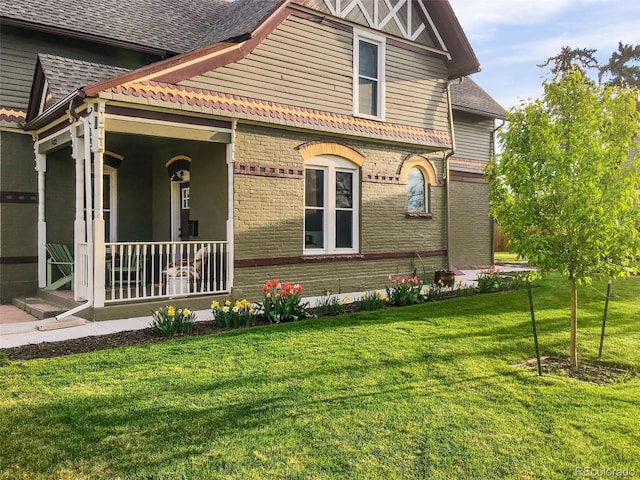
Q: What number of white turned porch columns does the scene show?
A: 4